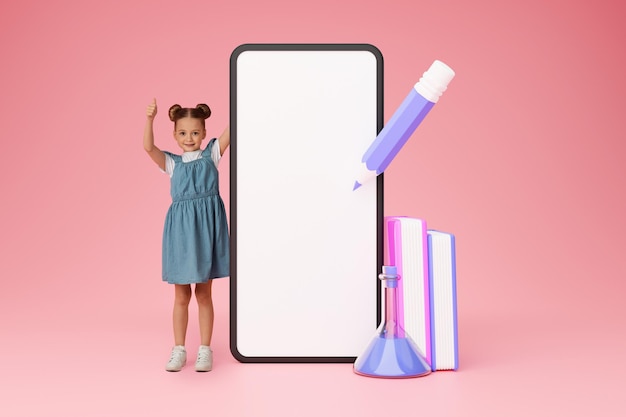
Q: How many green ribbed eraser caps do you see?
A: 0